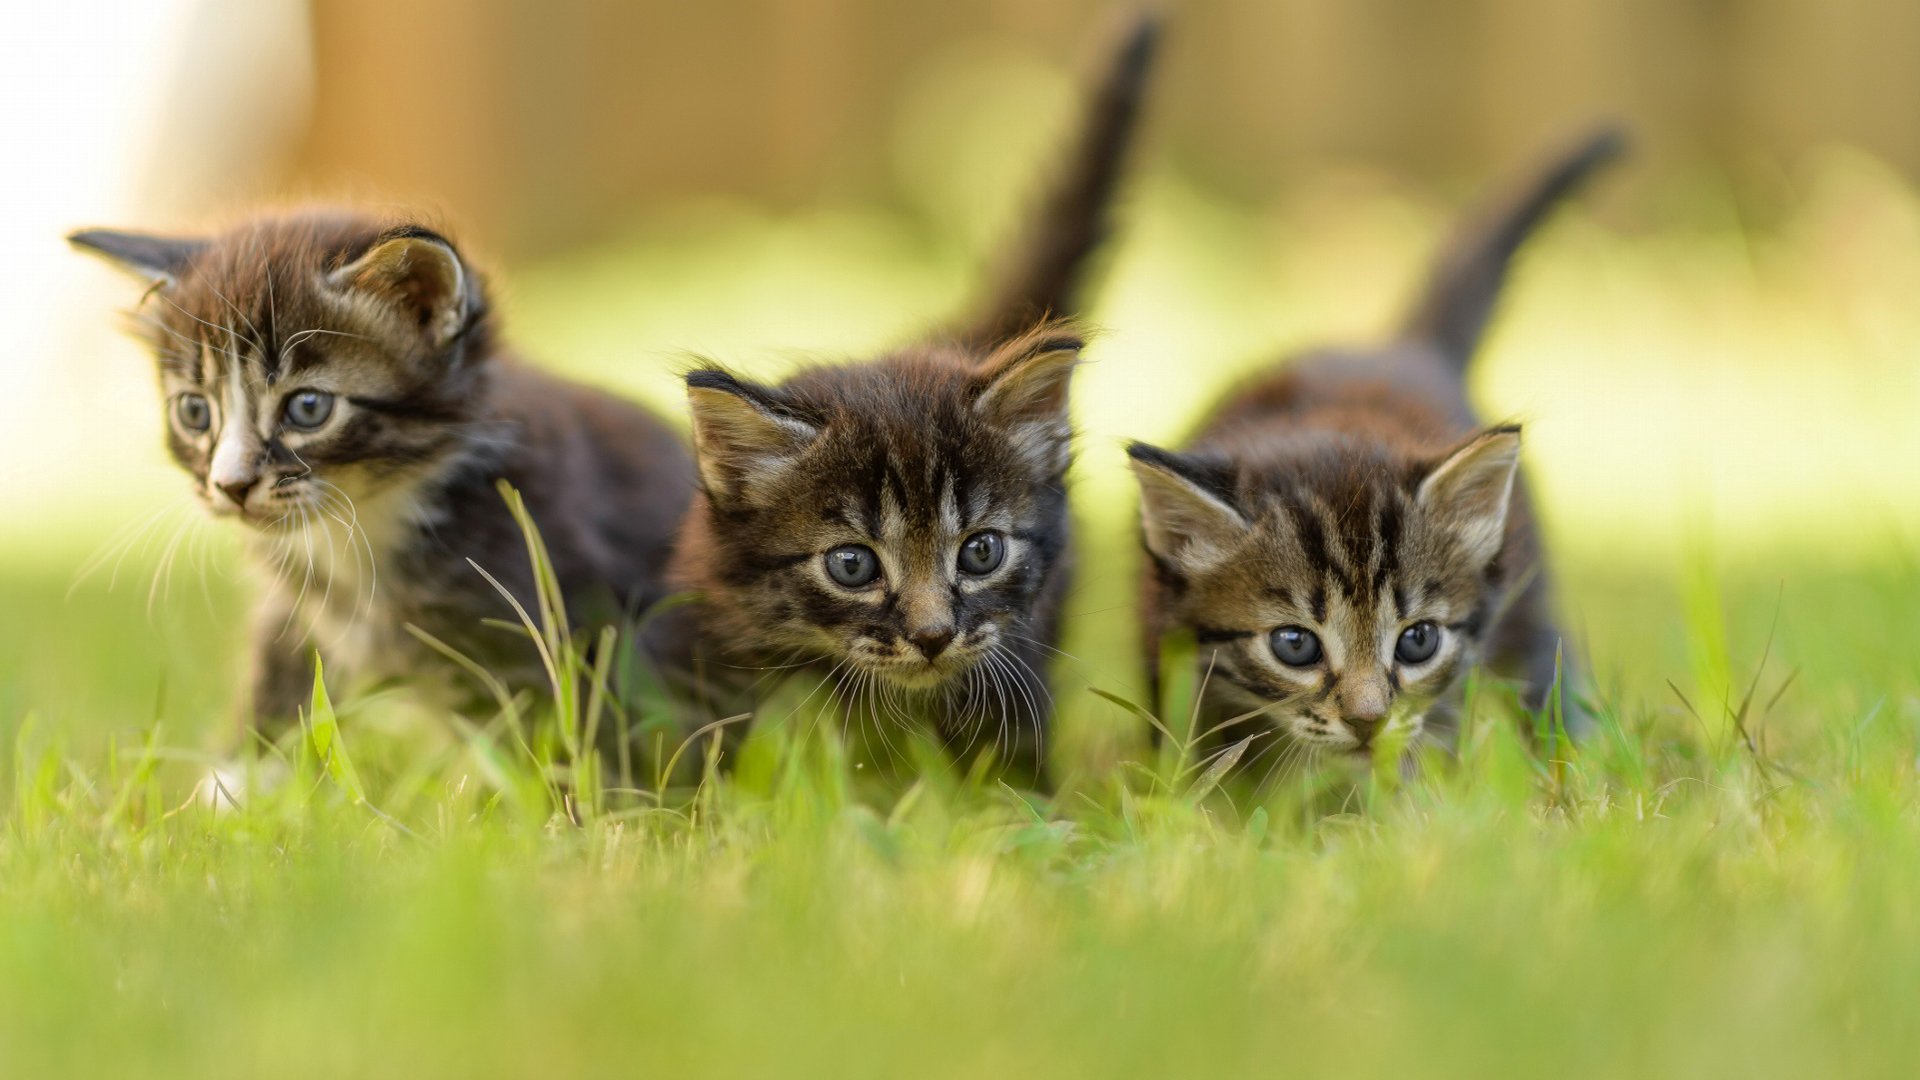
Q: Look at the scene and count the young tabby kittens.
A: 3